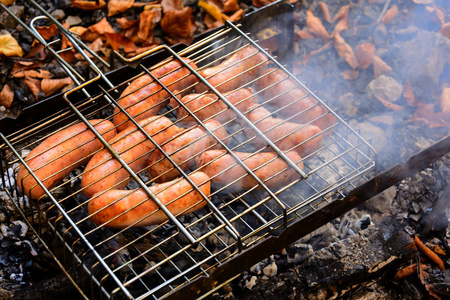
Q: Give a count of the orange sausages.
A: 10